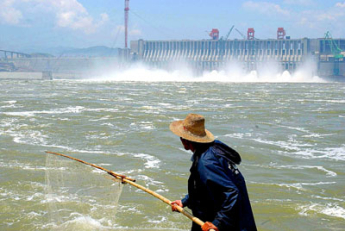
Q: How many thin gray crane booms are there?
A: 2